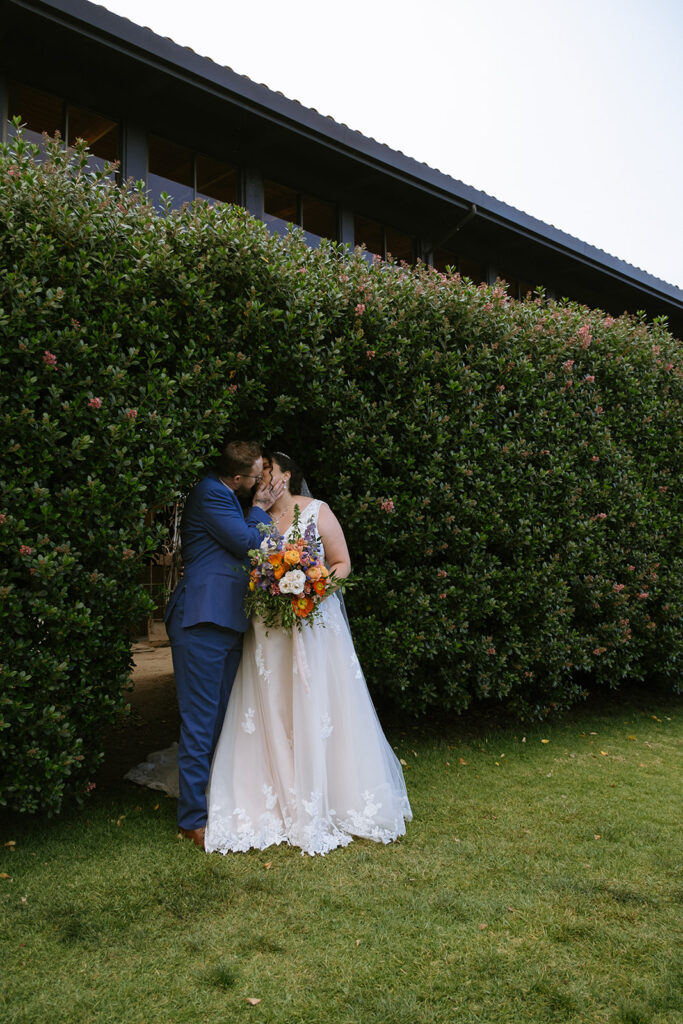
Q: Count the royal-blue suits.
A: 1